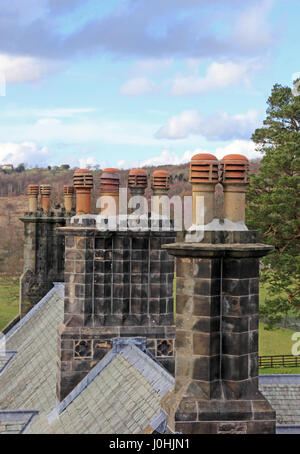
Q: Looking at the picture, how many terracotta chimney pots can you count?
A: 9